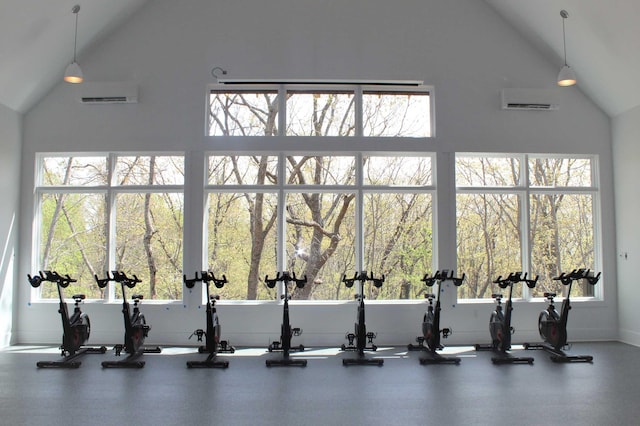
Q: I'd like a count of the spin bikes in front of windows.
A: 8